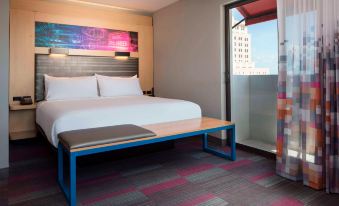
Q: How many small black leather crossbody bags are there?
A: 0